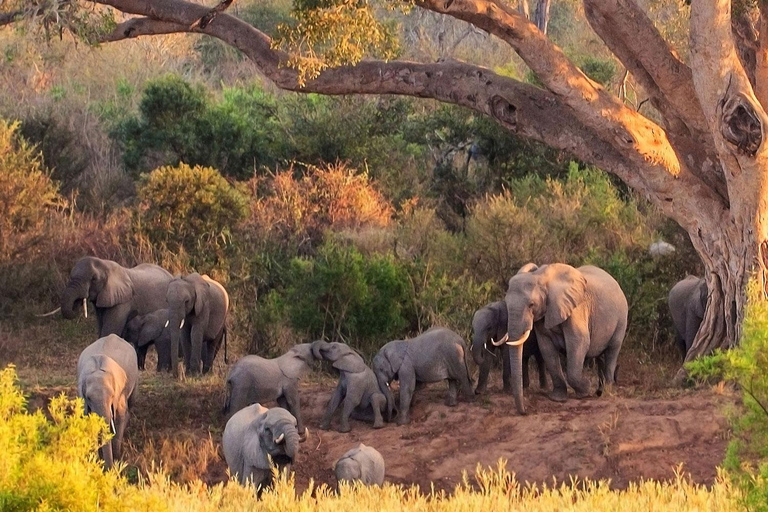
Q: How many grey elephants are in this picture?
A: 12